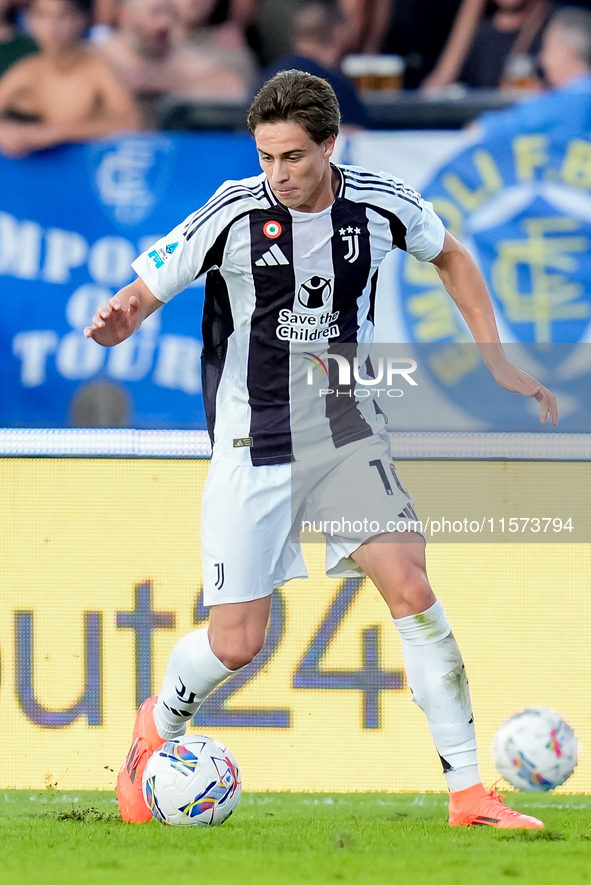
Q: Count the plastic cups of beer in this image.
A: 3